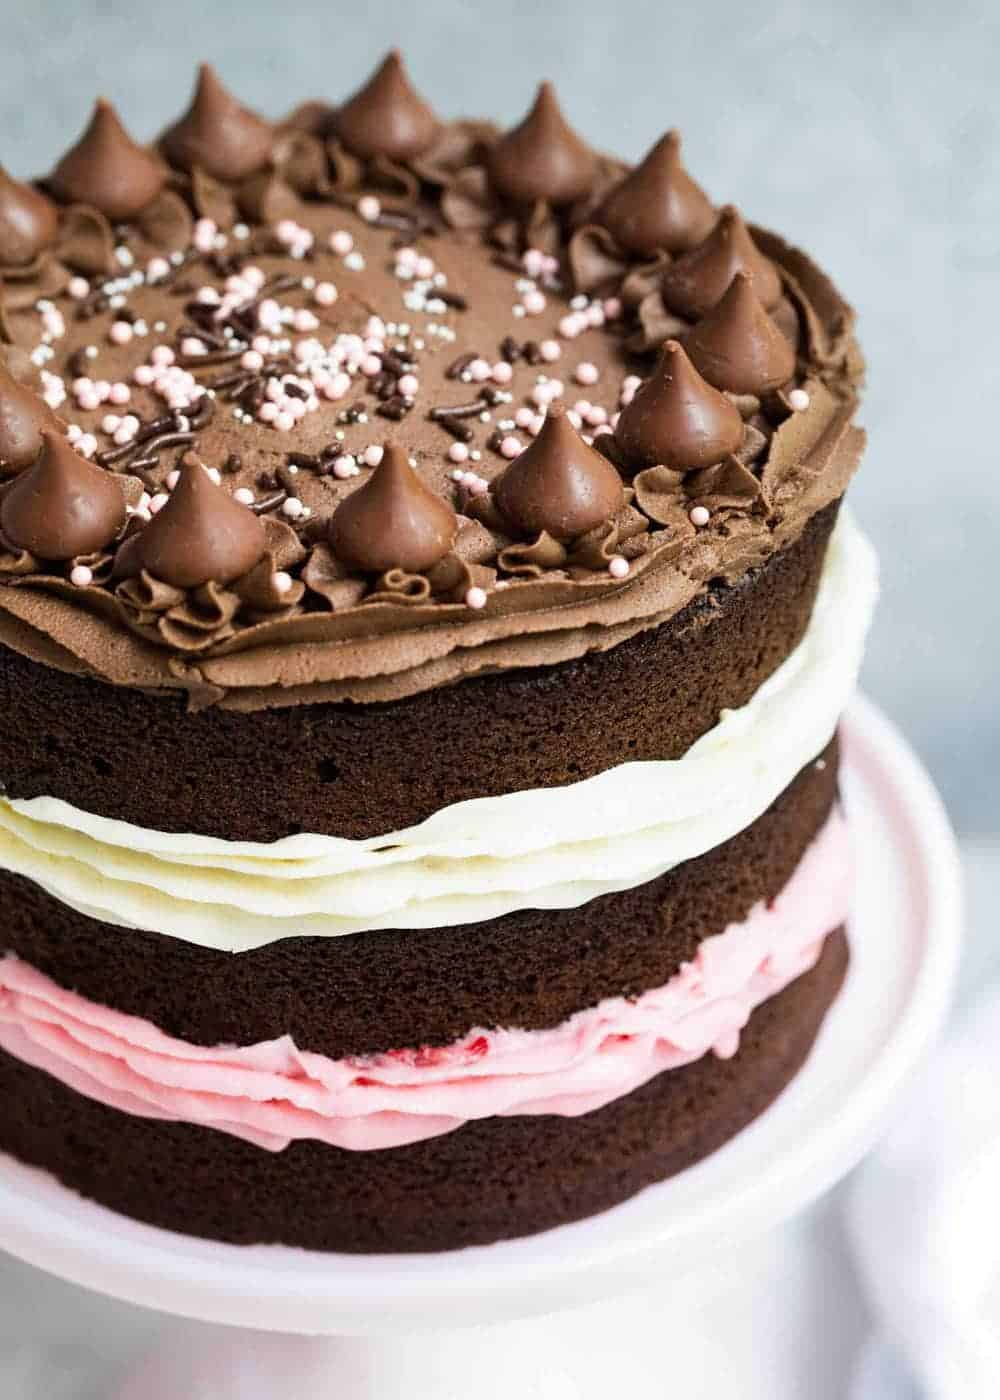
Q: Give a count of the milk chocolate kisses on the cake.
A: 14